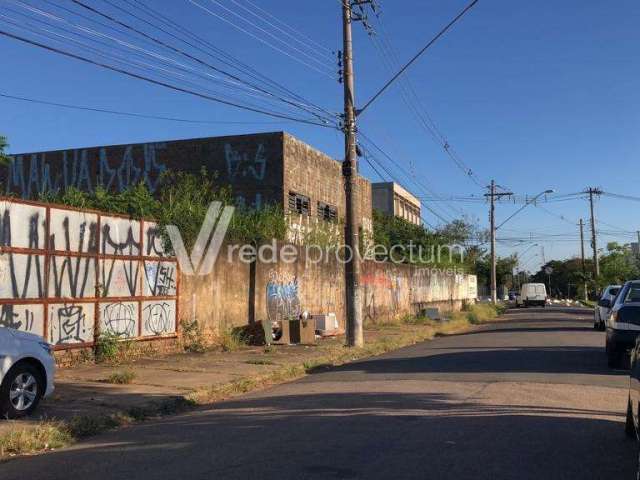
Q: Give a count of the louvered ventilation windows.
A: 2